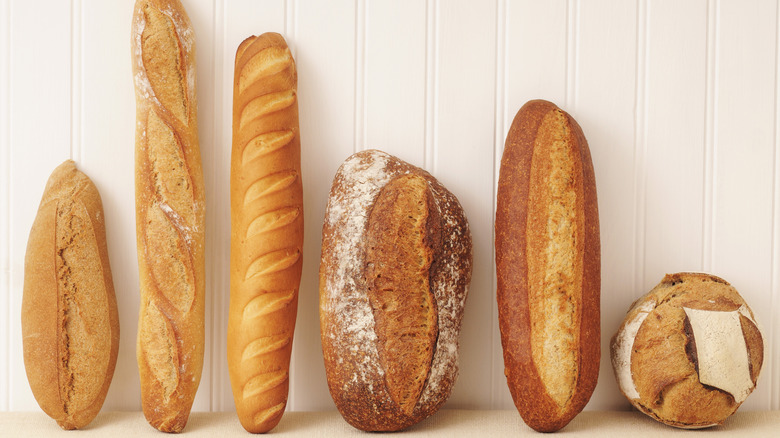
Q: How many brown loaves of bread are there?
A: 6